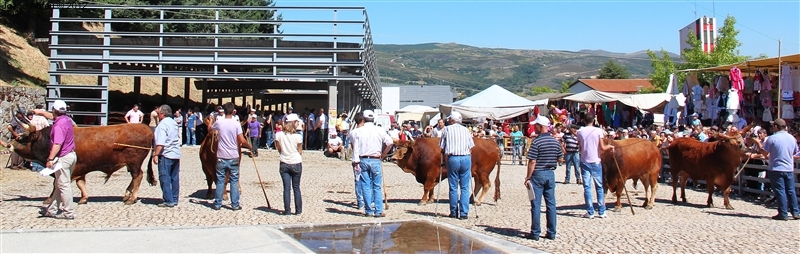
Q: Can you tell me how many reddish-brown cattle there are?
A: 5